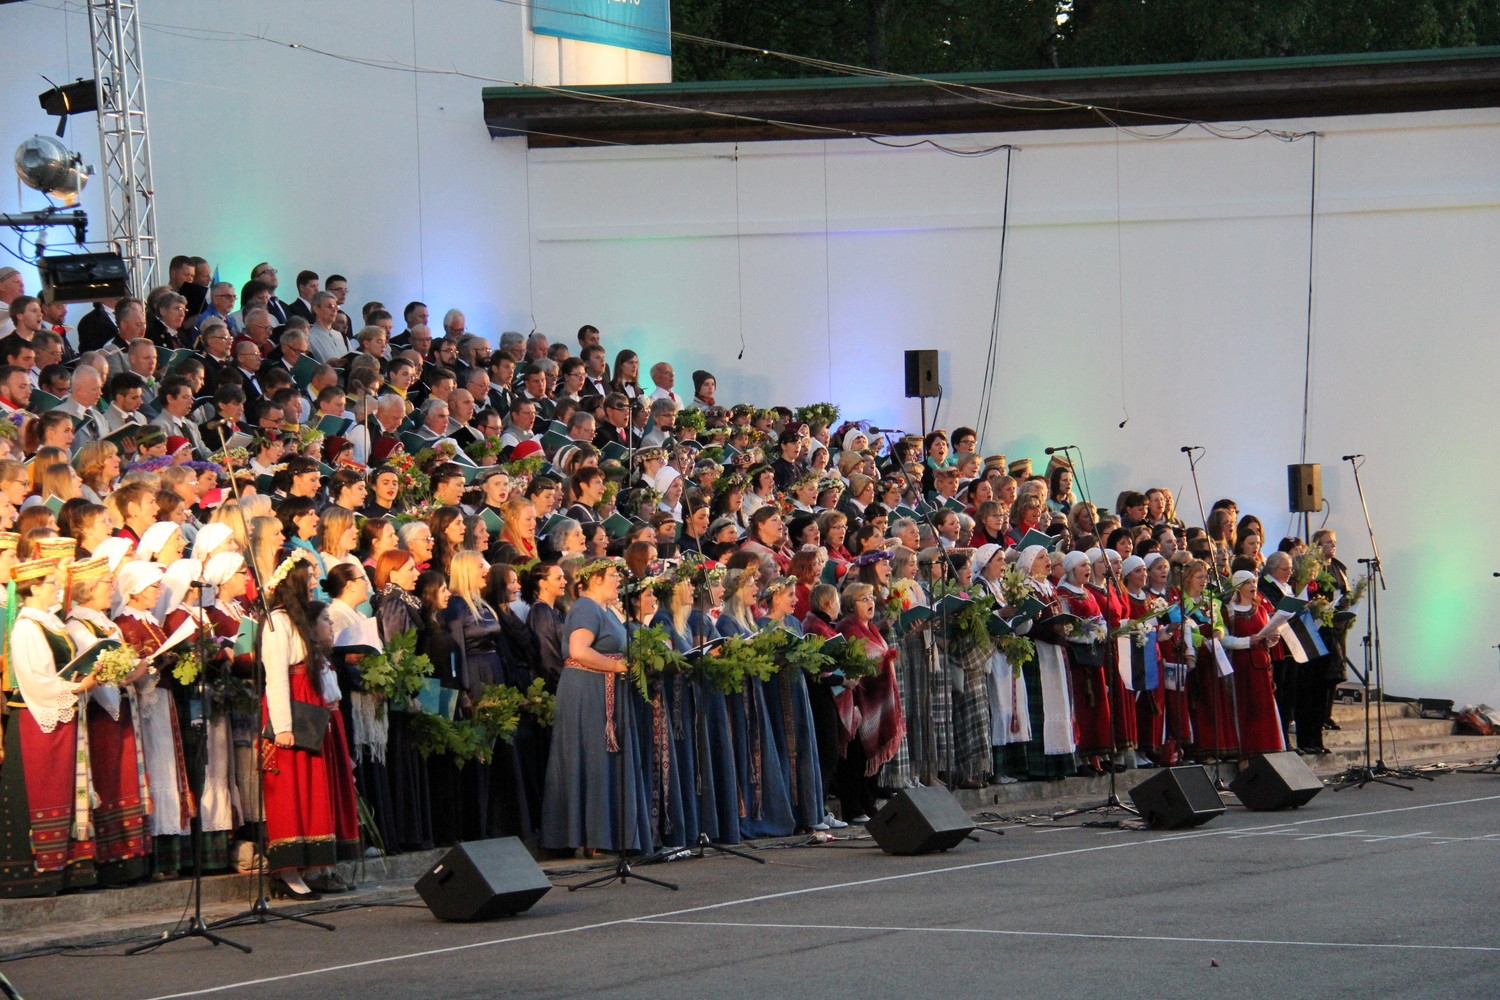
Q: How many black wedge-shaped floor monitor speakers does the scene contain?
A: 4